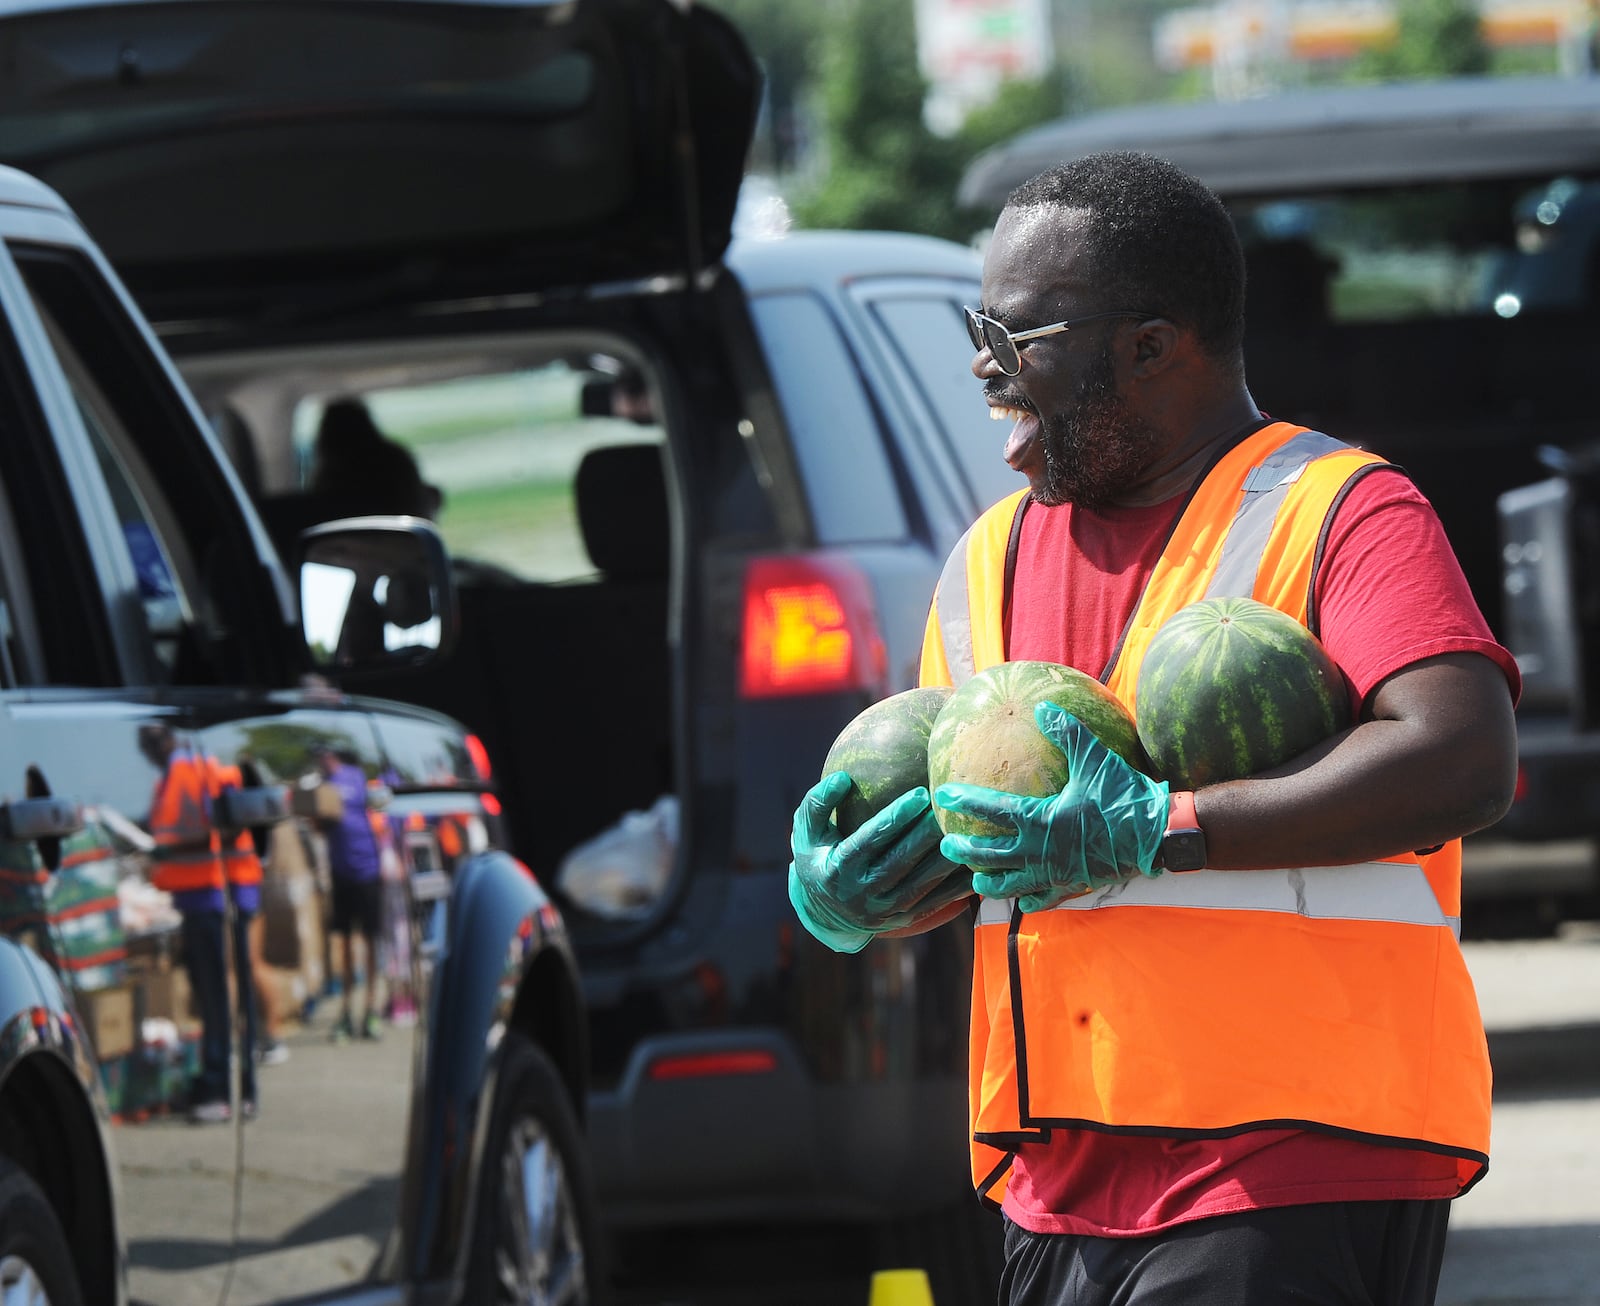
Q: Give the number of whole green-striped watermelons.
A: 3